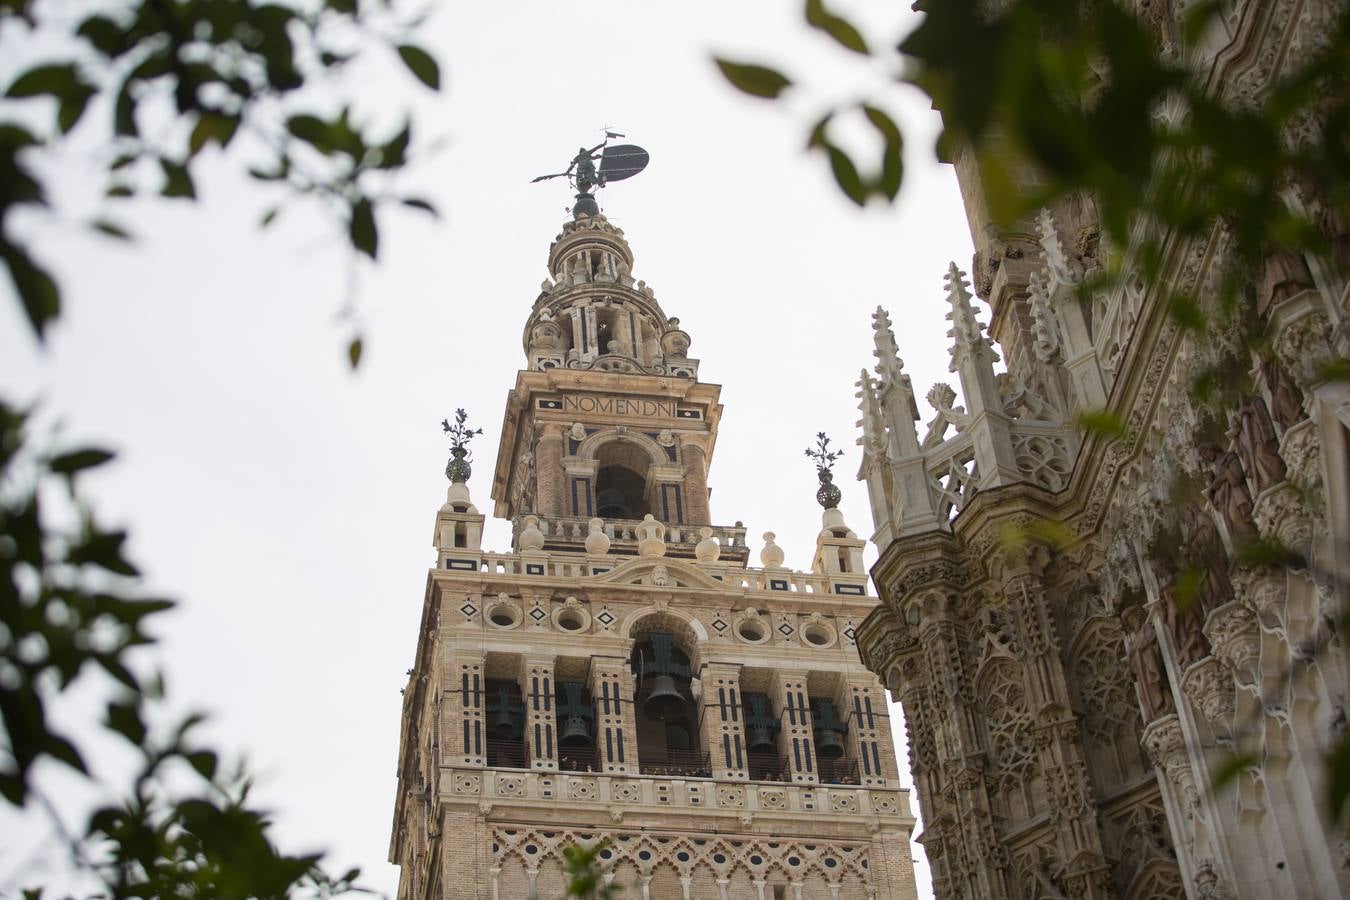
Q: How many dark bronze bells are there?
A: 6